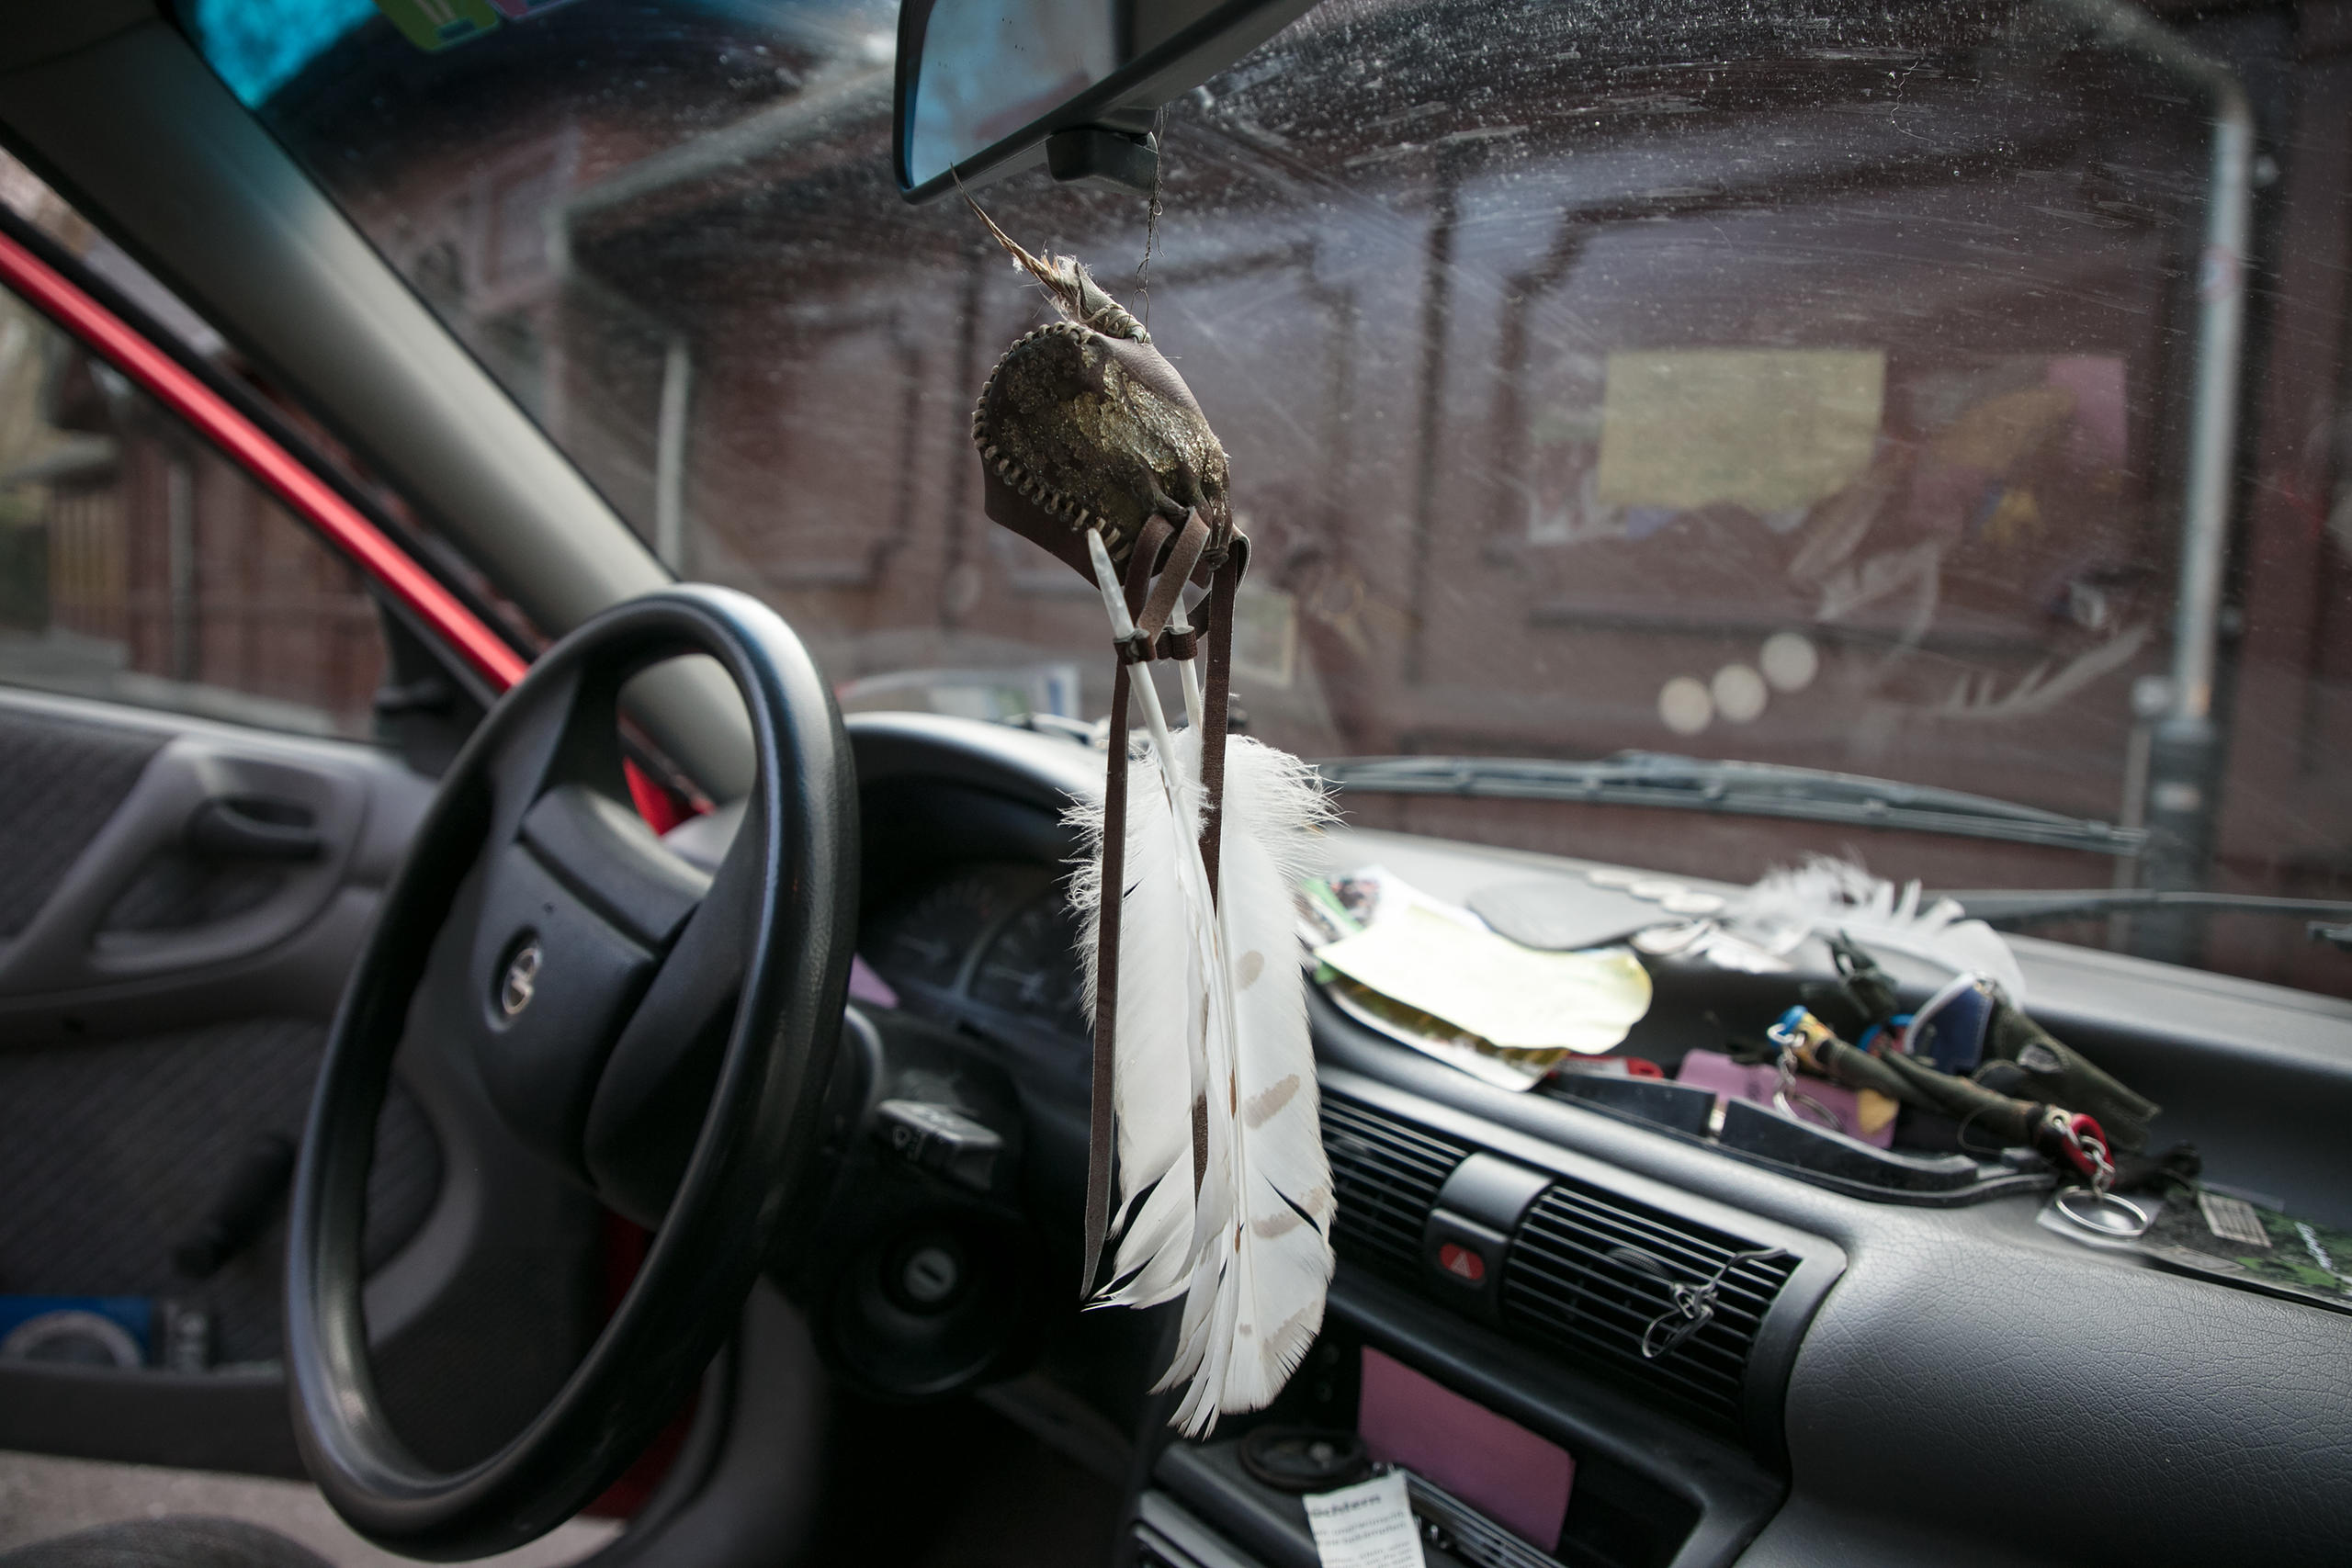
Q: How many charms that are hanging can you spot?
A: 1